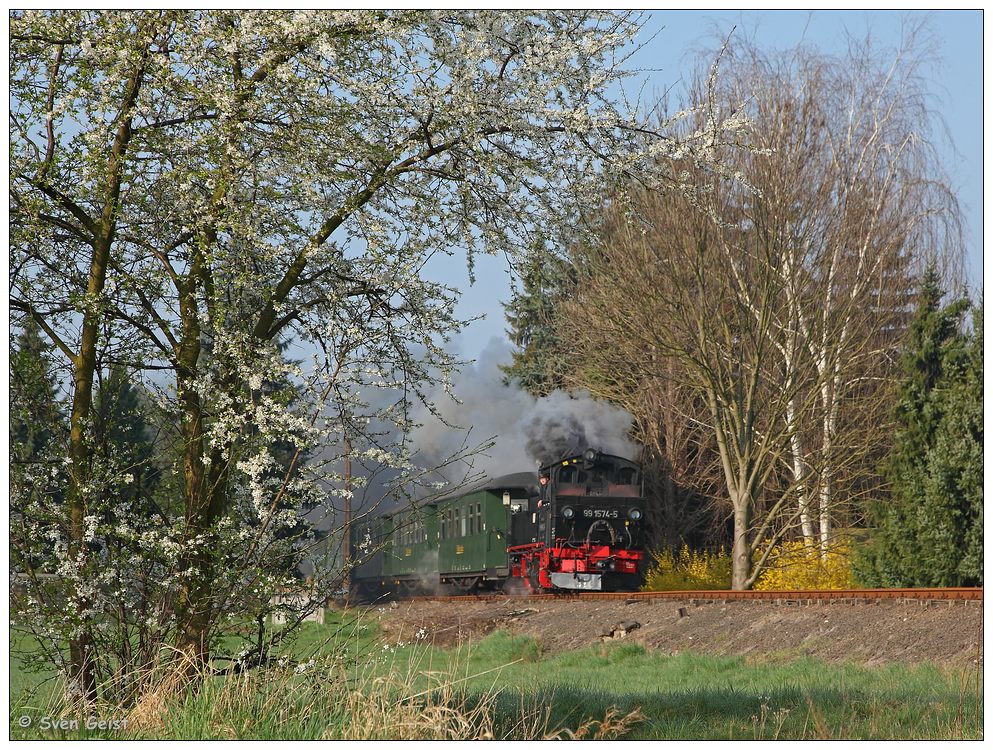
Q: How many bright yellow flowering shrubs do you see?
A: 2